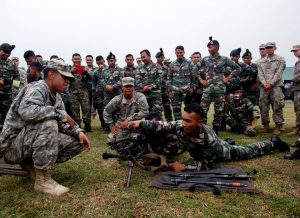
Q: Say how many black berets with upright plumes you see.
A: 6